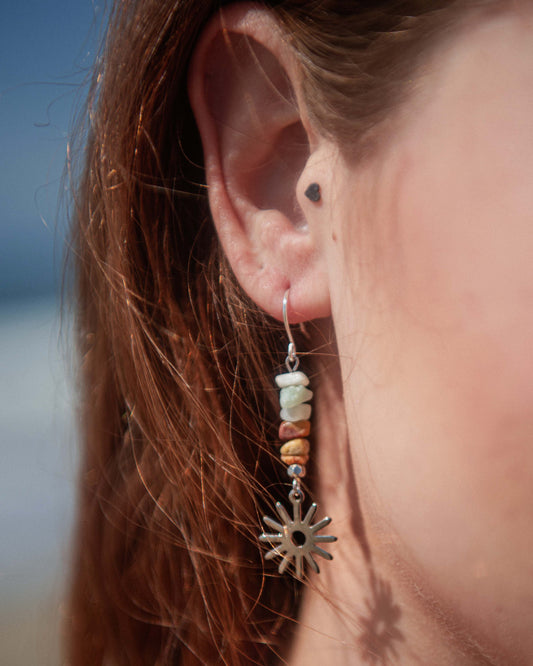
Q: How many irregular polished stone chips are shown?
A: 6